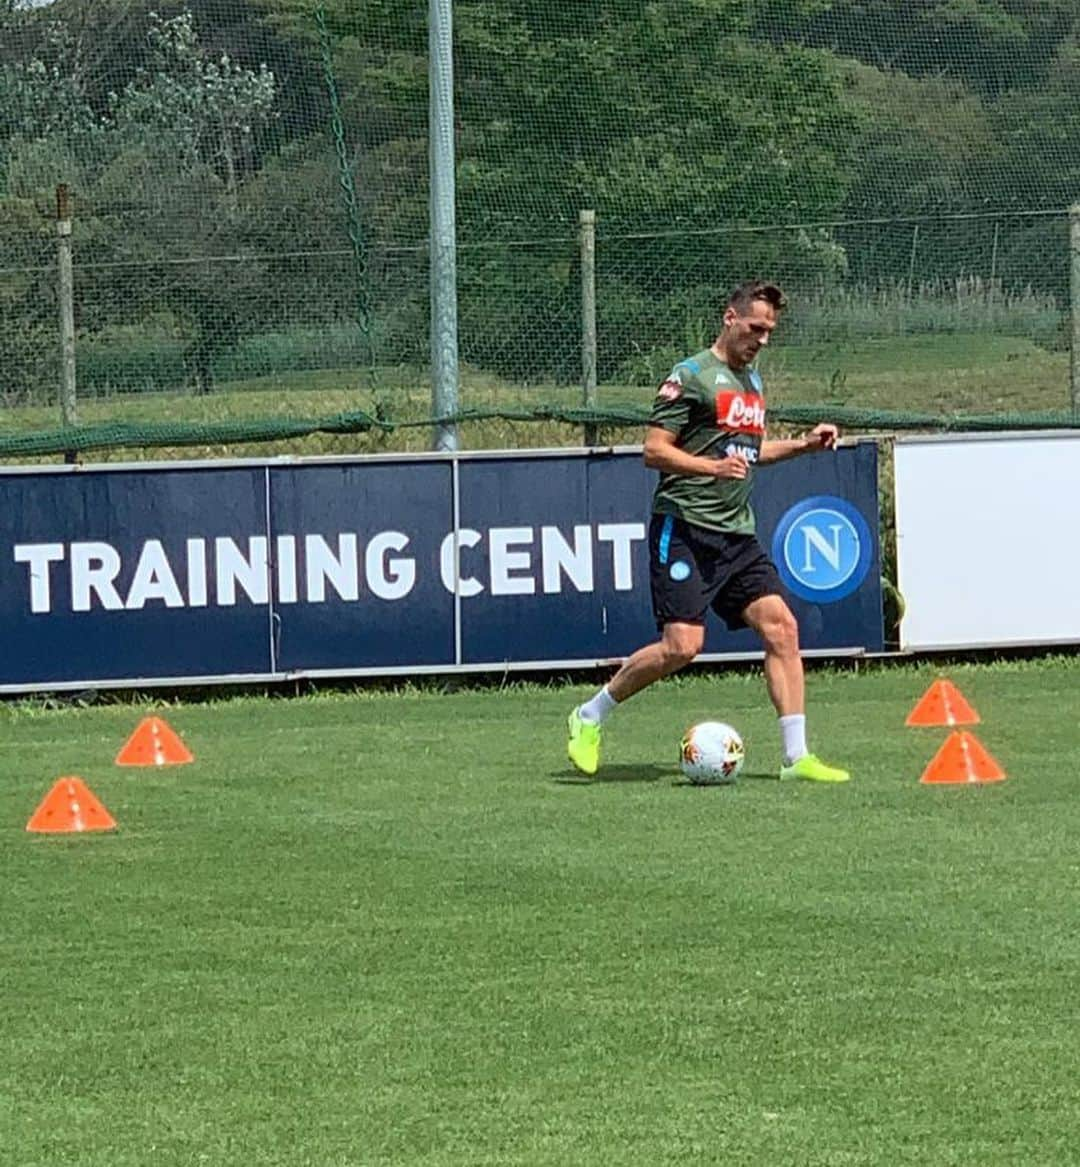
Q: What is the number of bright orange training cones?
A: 4